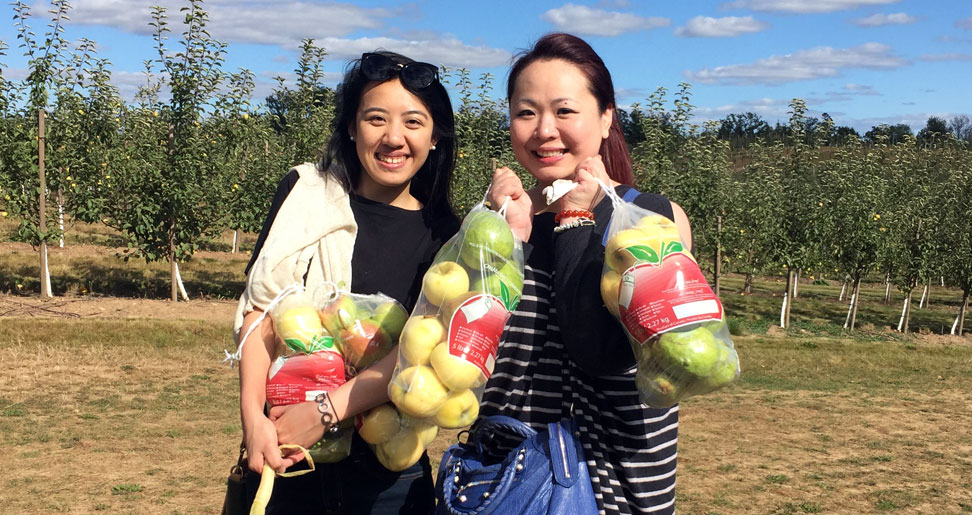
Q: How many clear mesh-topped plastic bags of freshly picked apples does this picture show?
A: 4